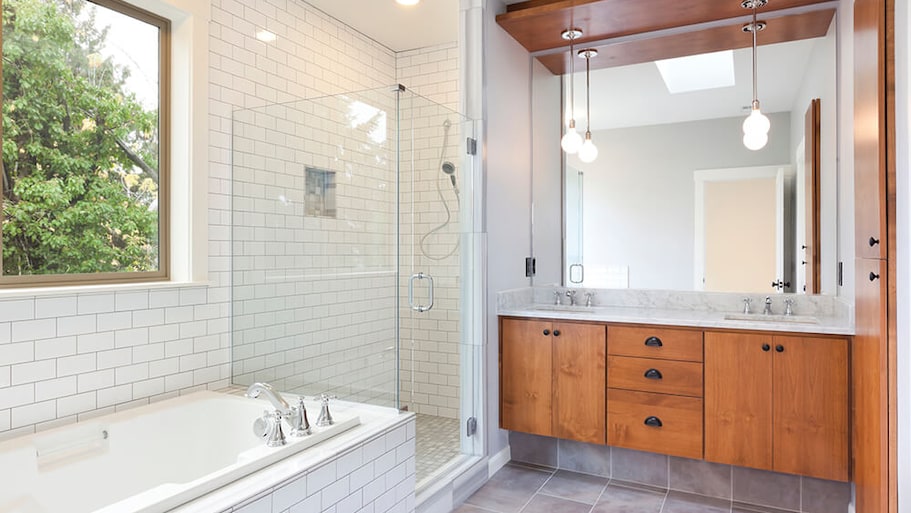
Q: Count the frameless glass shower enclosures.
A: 1